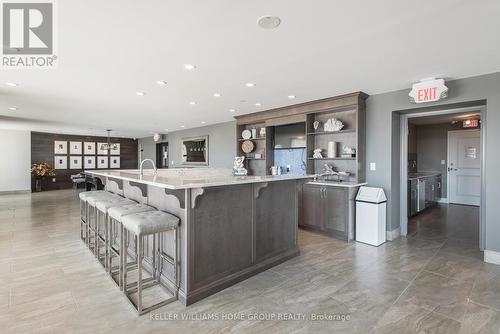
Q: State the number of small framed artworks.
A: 10